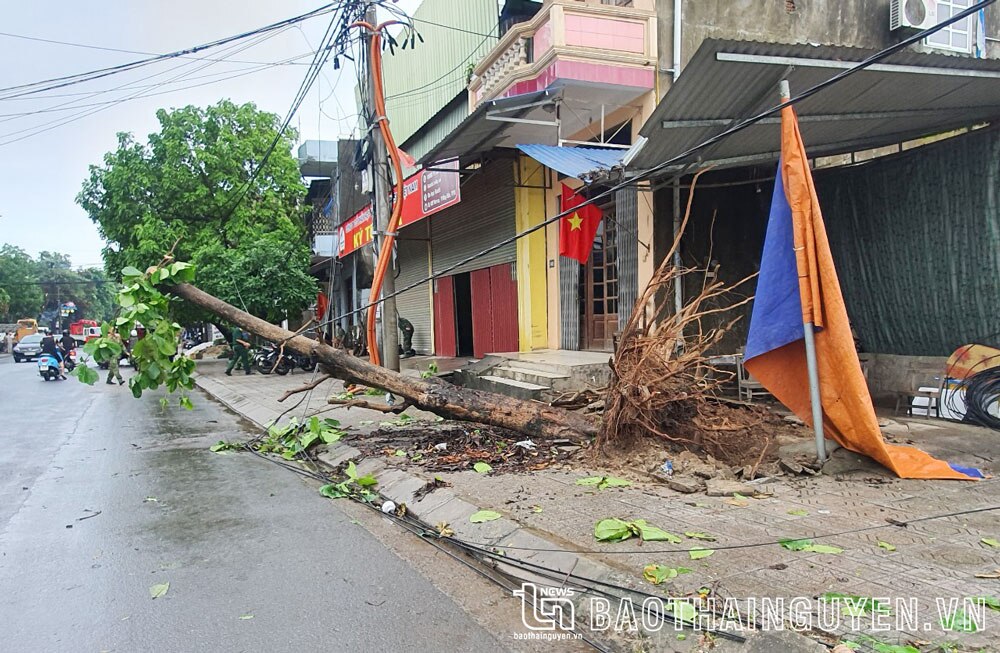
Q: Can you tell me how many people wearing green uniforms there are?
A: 3